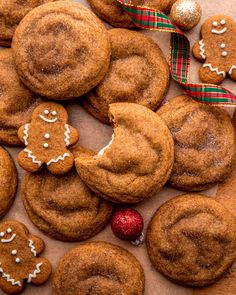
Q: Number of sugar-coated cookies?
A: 11